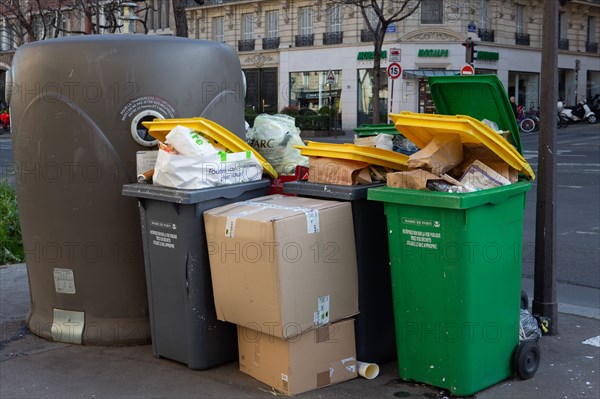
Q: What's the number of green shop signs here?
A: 3